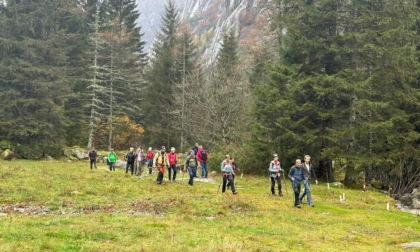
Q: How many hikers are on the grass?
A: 15